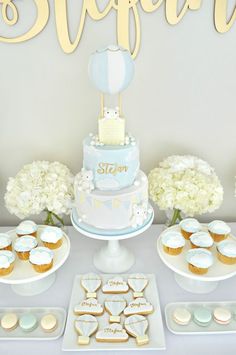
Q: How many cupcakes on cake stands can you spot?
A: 12